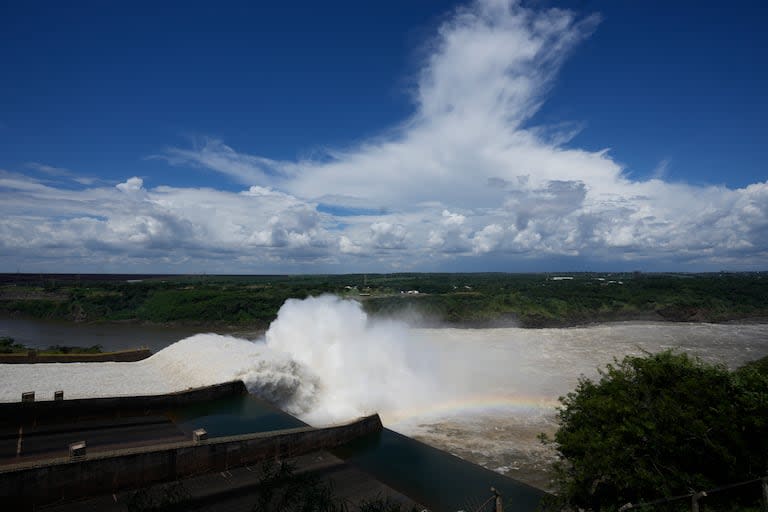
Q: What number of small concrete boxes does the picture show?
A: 4